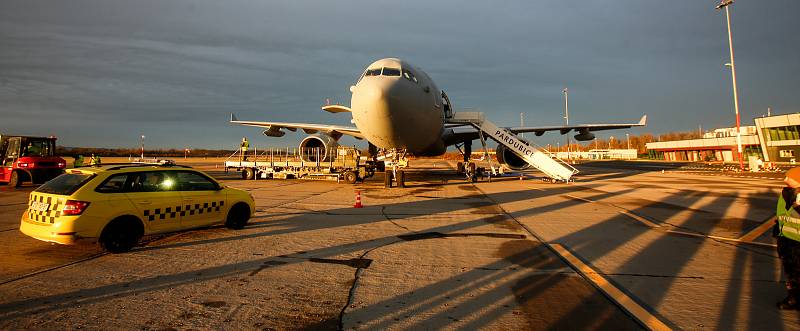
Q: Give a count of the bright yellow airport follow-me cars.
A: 1